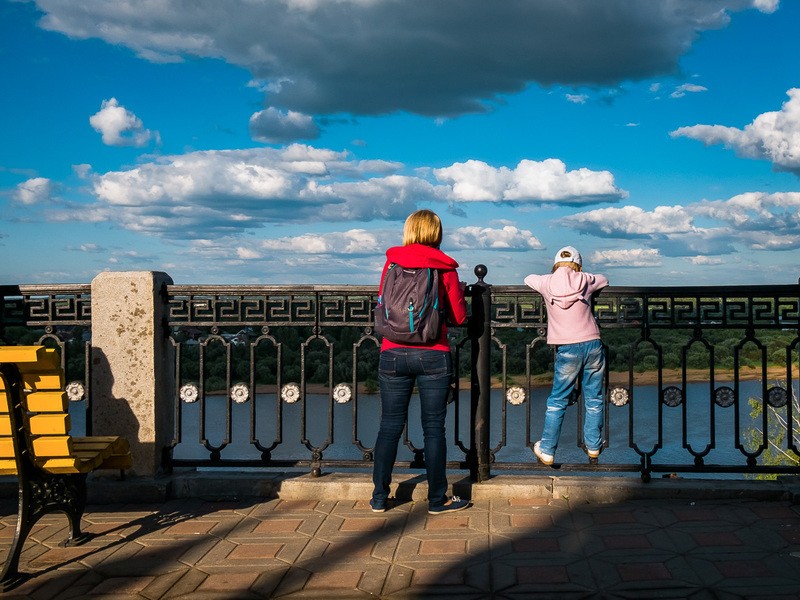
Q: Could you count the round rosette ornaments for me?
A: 10